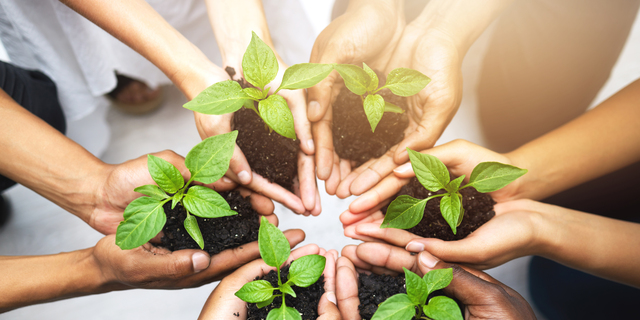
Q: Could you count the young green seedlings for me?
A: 6